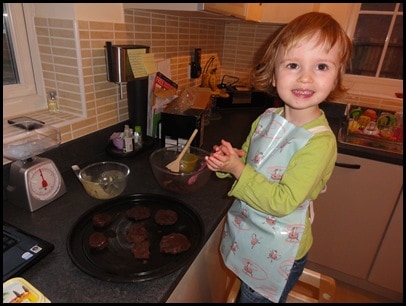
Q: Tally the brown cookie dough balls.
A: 7